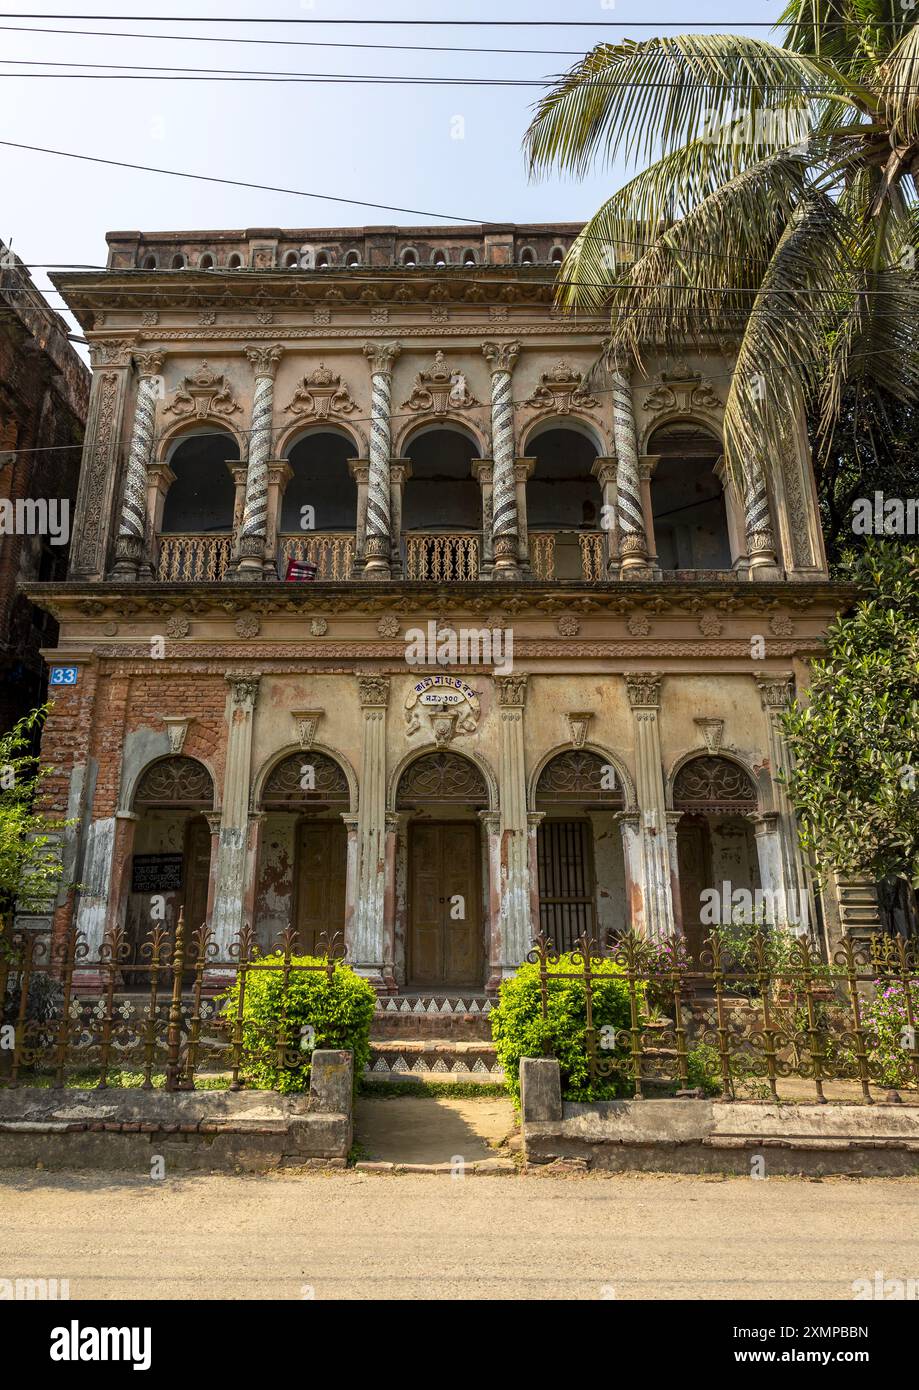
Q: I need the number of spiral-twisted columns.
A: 6